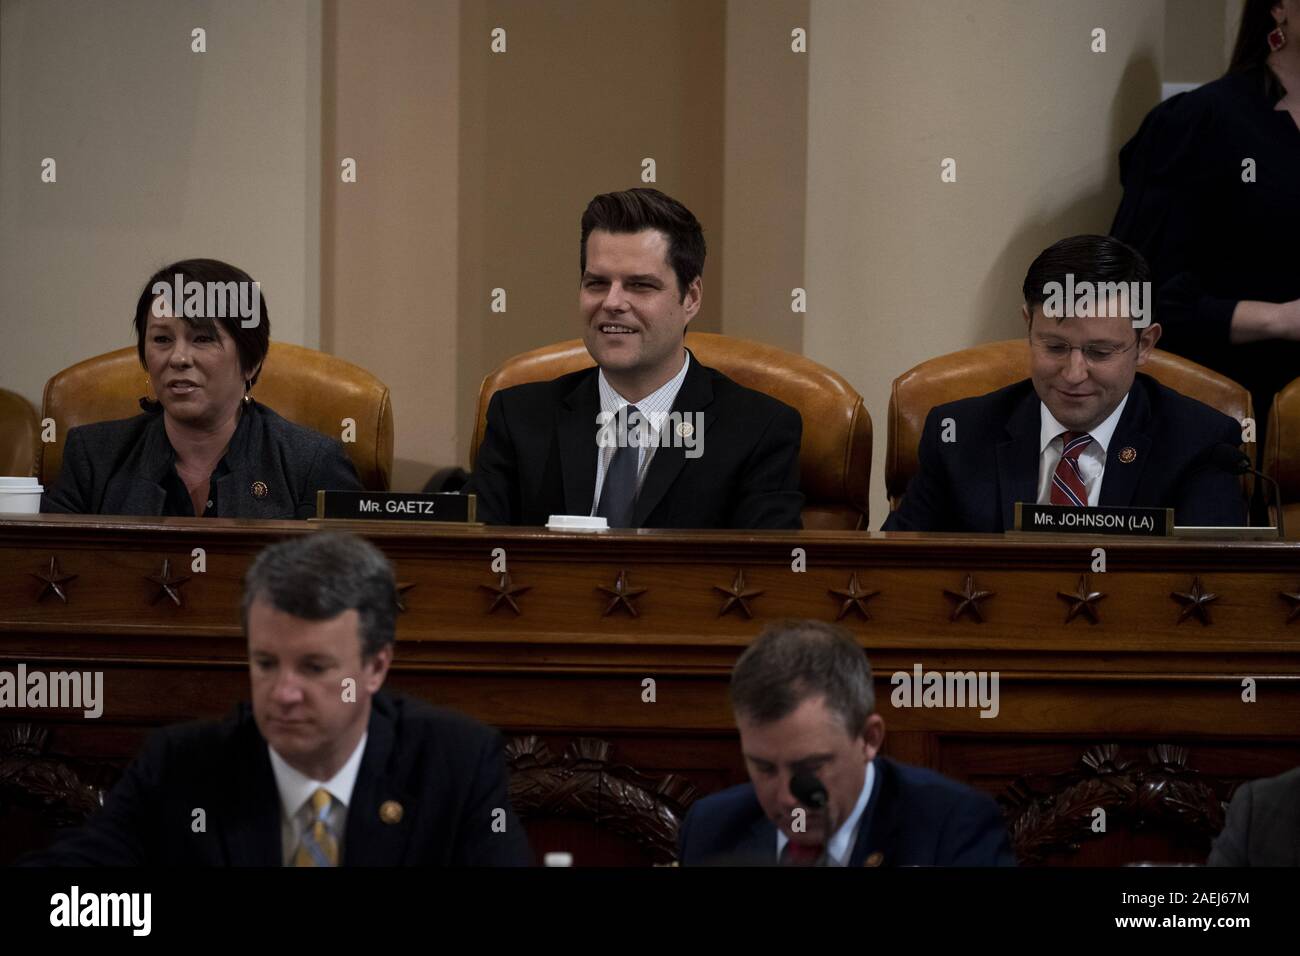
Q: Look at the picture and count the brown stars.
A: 11